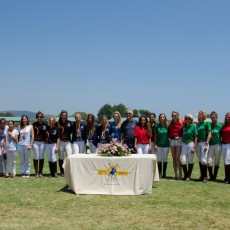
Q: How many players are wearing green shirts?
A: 4